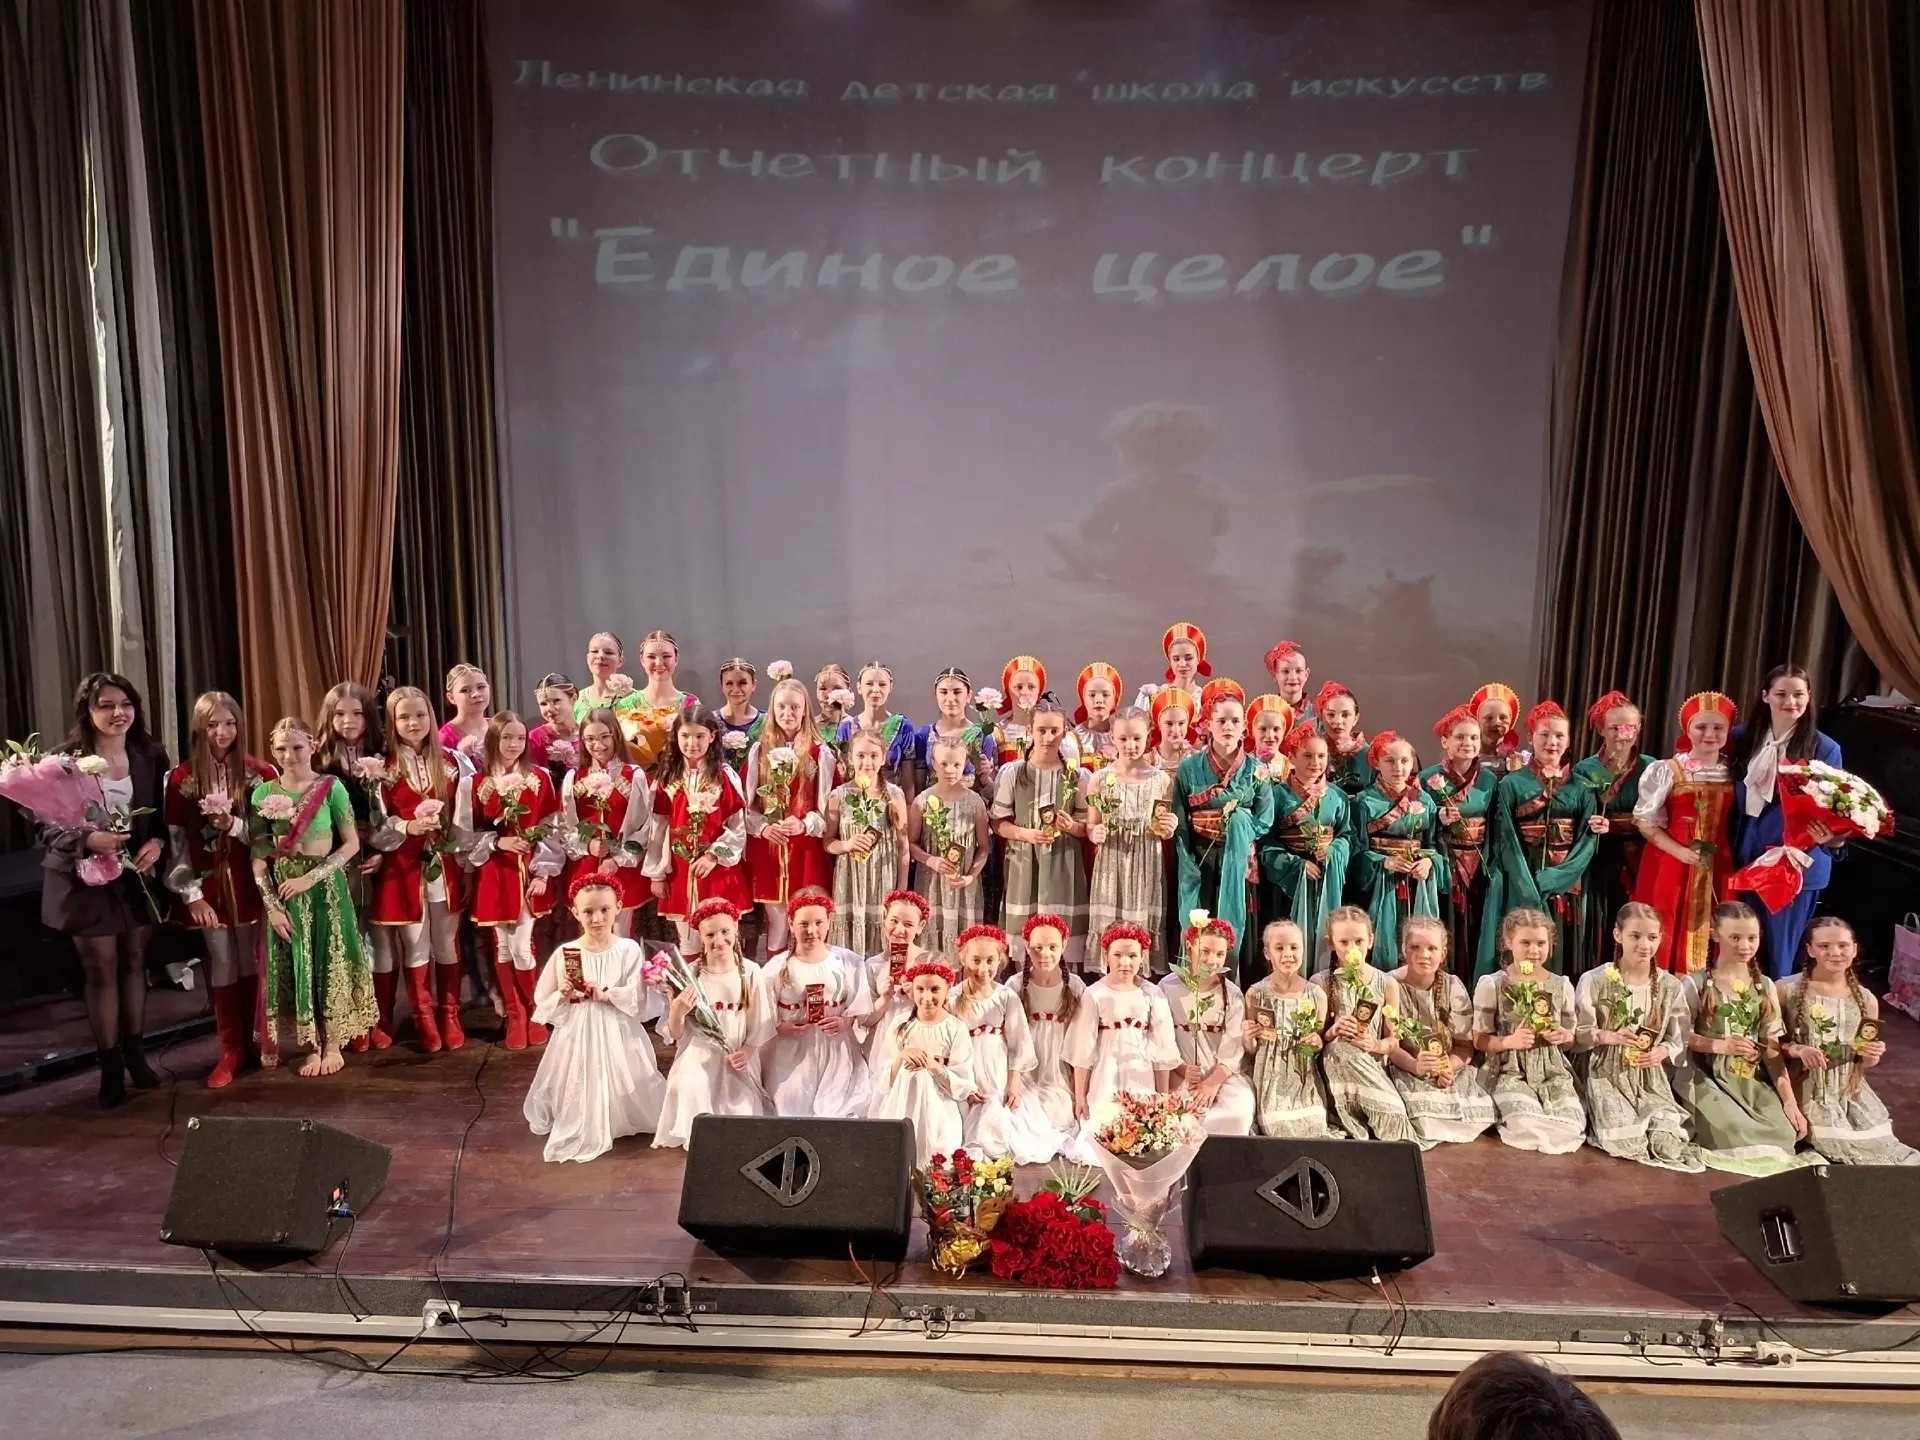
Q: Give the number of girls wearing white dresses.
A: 9